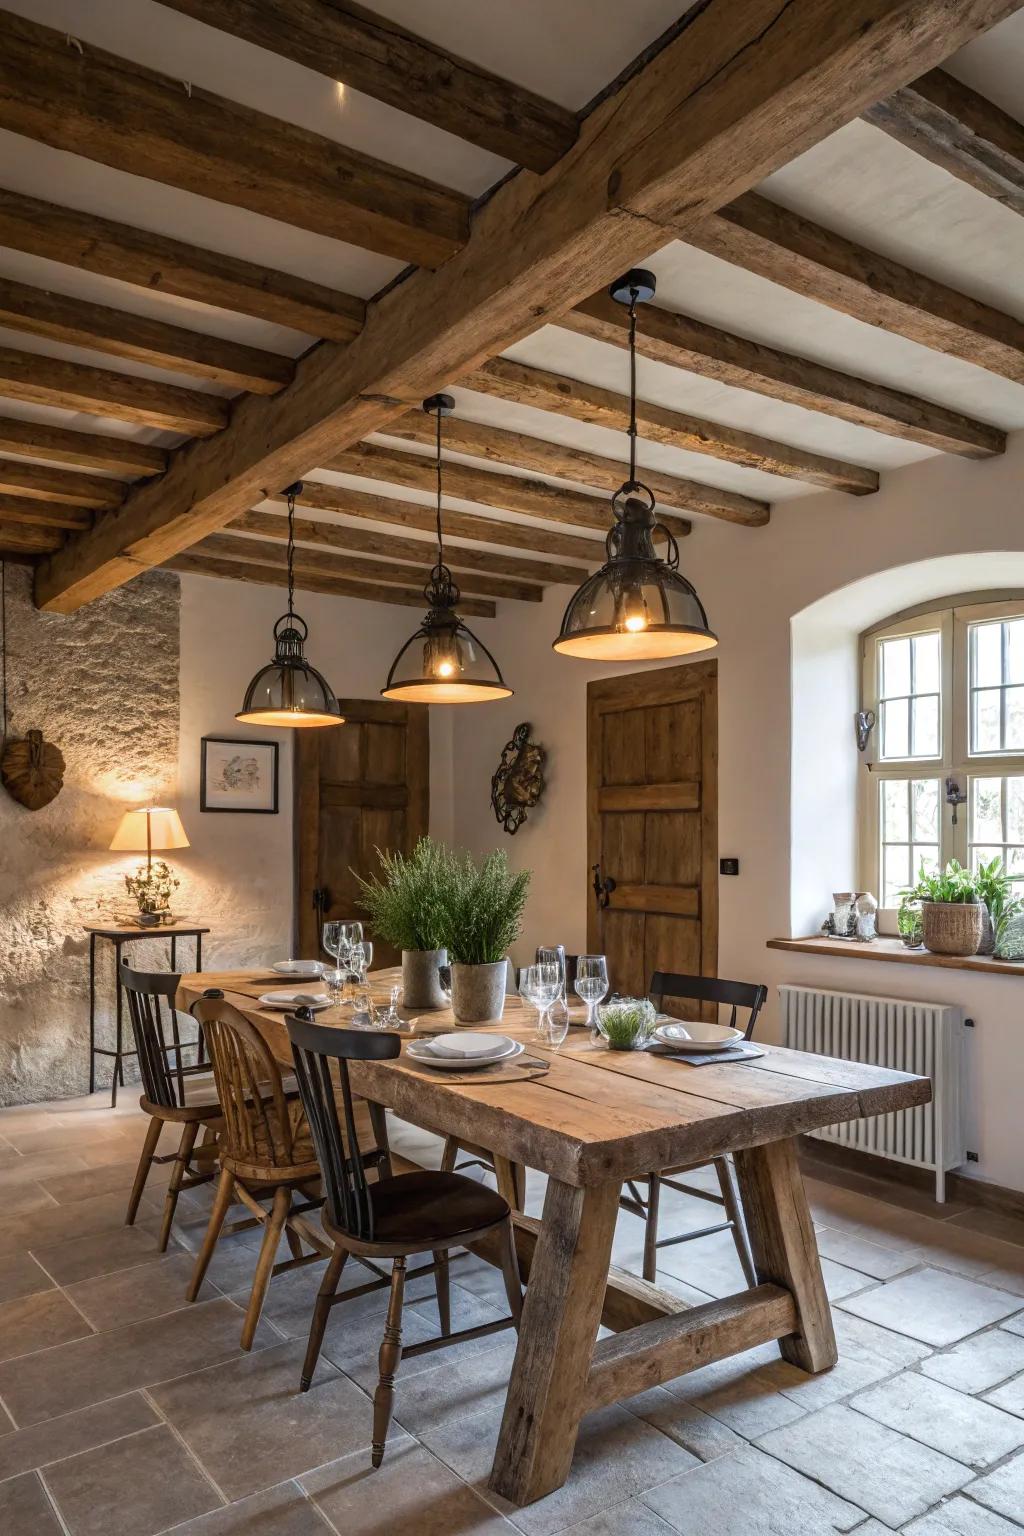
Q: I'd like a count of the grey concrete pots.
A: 2